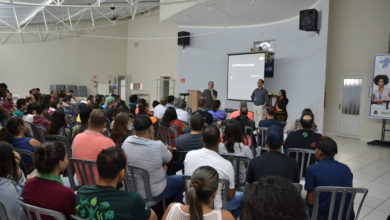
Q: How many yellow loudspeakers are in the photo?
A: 0